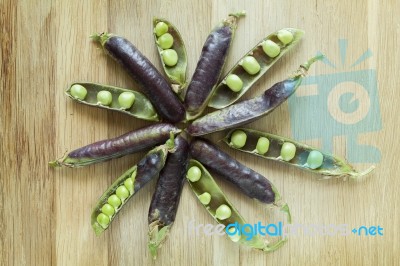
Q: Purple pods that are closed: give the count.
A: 6